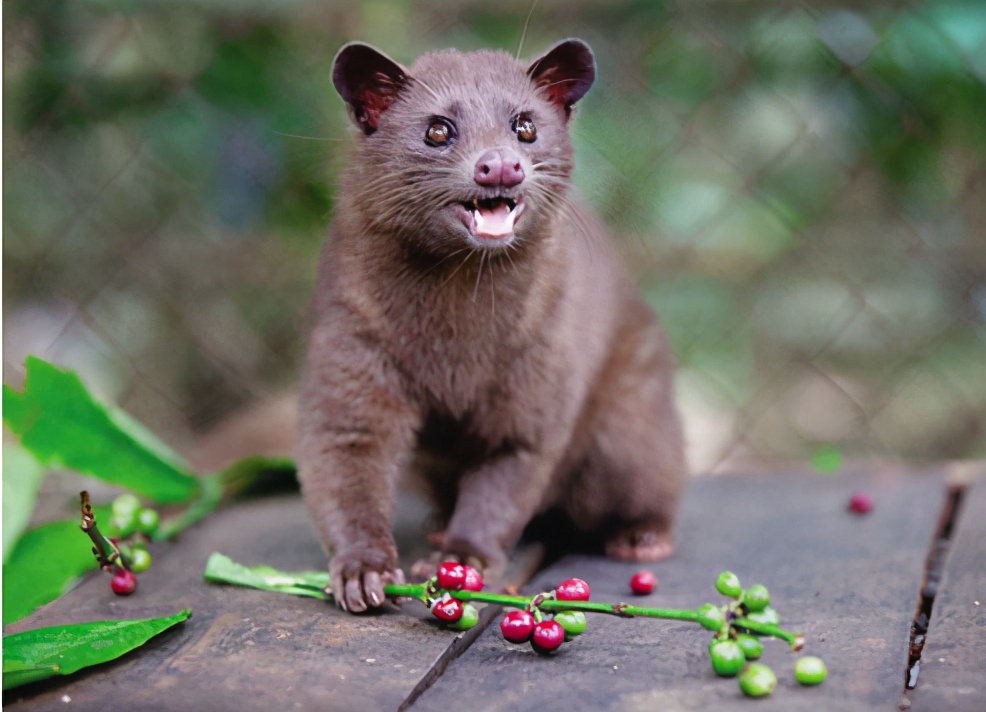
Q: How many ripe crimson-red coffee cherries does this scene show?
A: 9